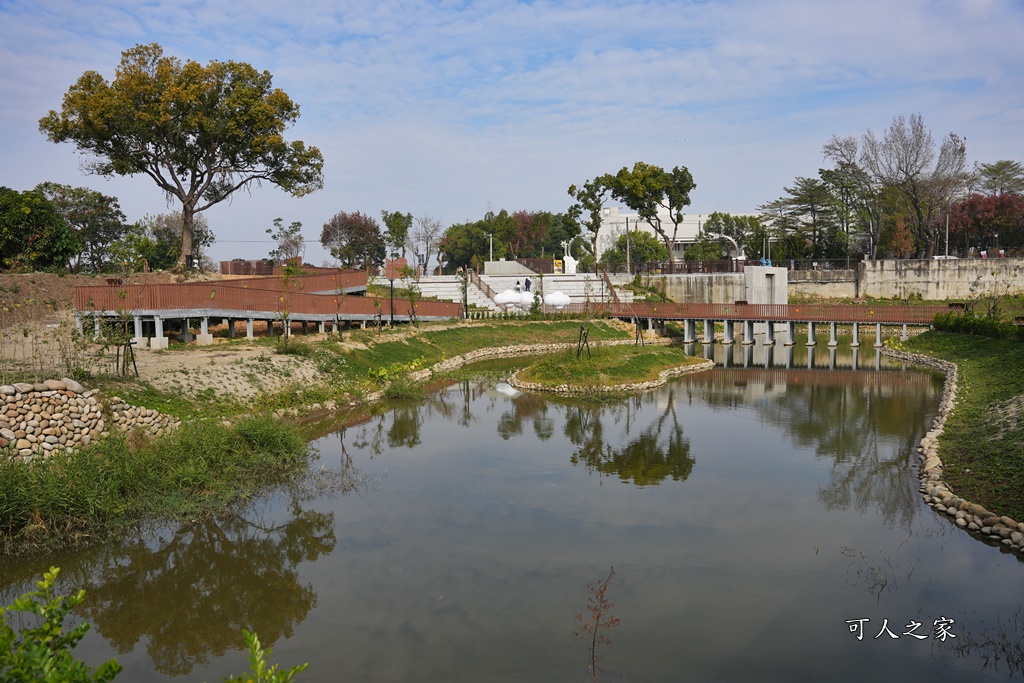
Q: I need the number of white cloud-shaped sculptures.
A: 3